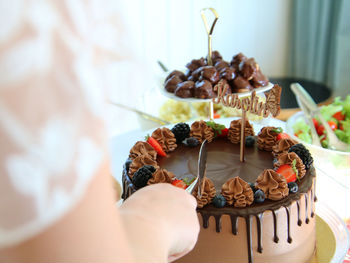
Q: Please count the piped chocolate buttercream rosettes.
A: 12